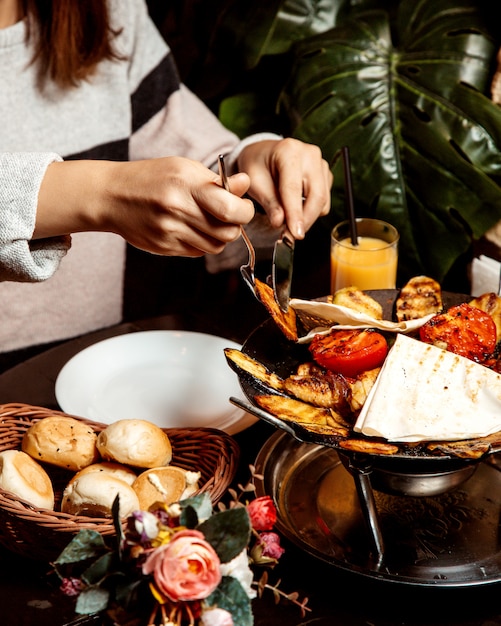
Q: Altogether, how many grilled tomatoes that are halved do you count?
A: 2